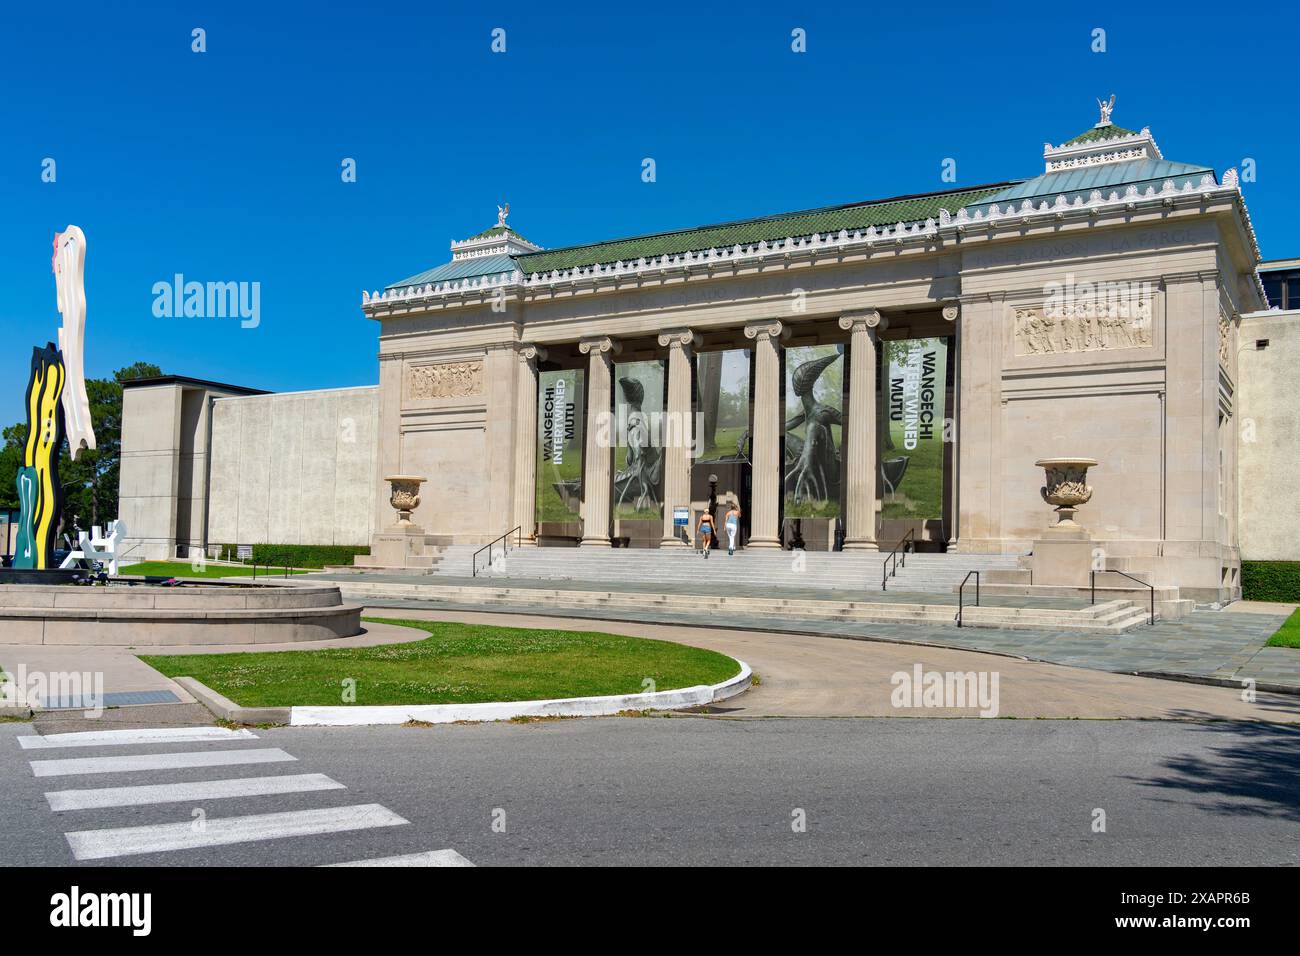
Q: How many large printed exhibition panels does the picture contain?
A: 5